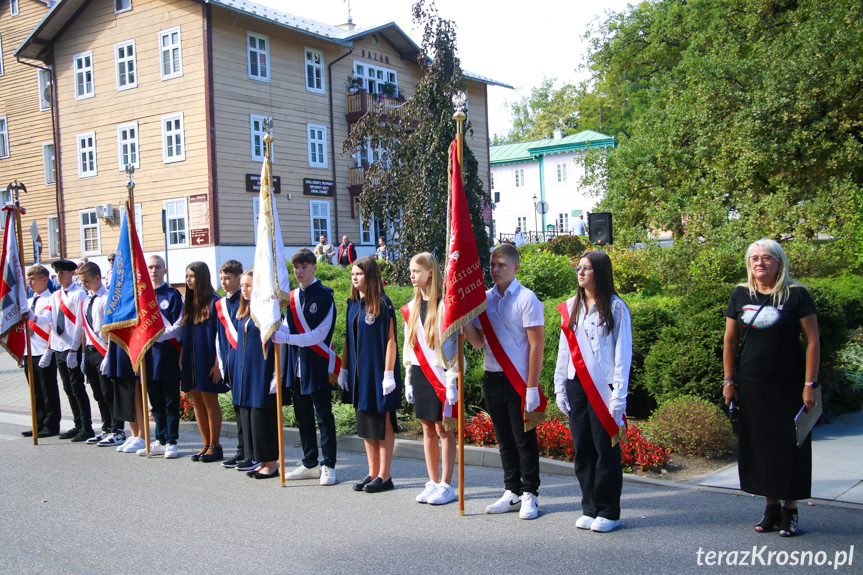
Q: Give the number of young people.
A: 13